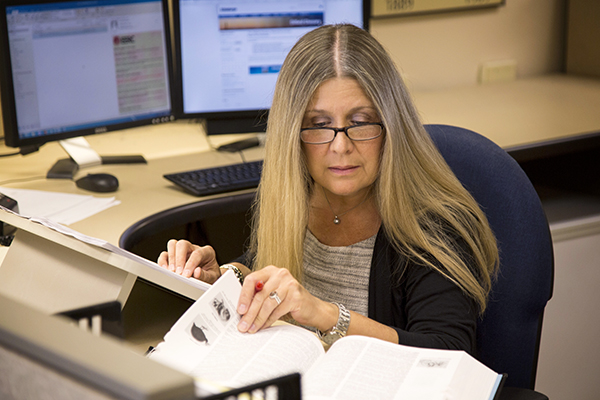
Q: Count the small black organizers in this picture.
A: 2